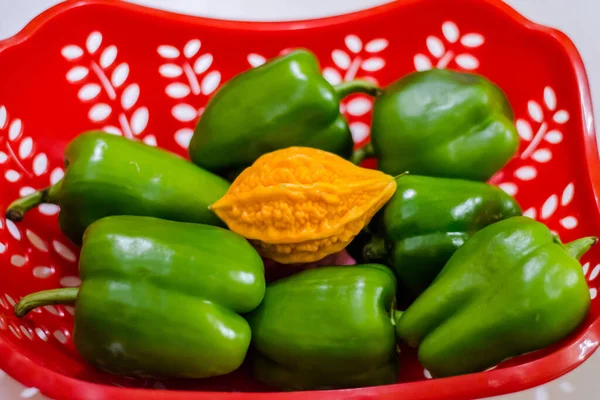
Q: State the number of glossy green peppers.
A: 7